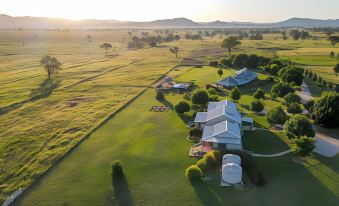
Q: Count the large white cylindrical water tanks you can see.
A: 2